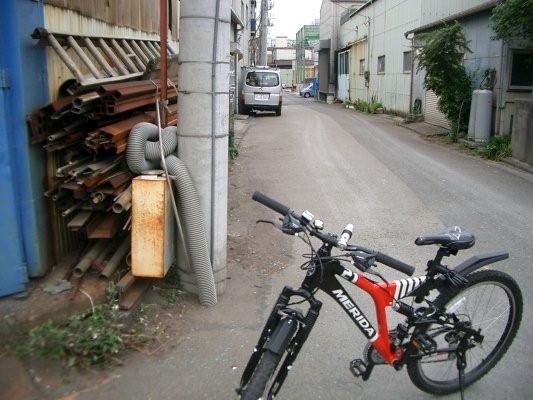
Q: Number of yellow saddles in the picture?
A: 0